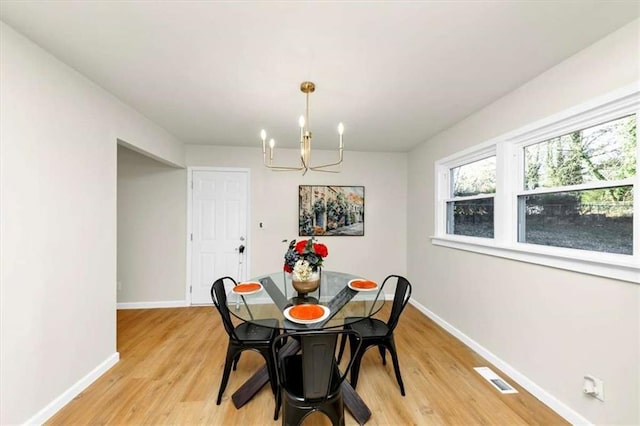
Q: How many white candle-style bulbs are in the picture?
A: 4